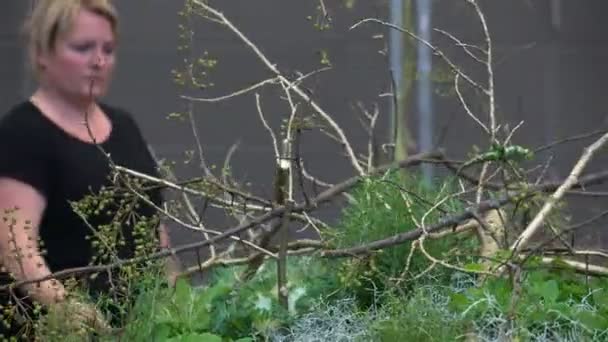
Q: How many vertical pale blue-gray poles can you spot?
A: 2